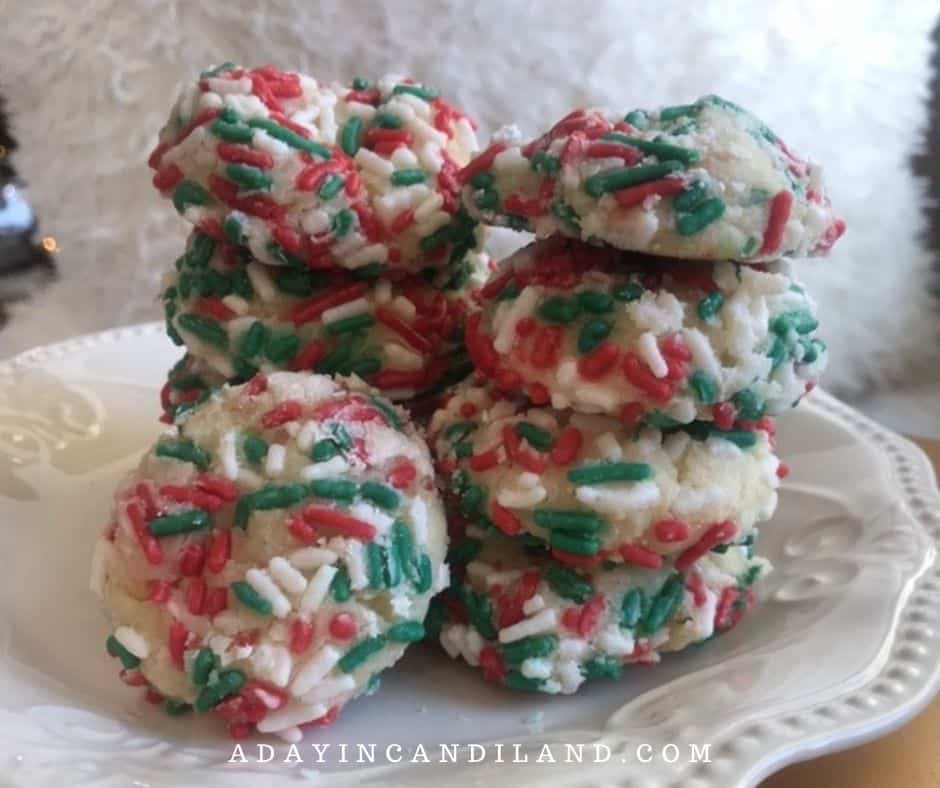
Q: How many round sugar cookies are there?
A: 8